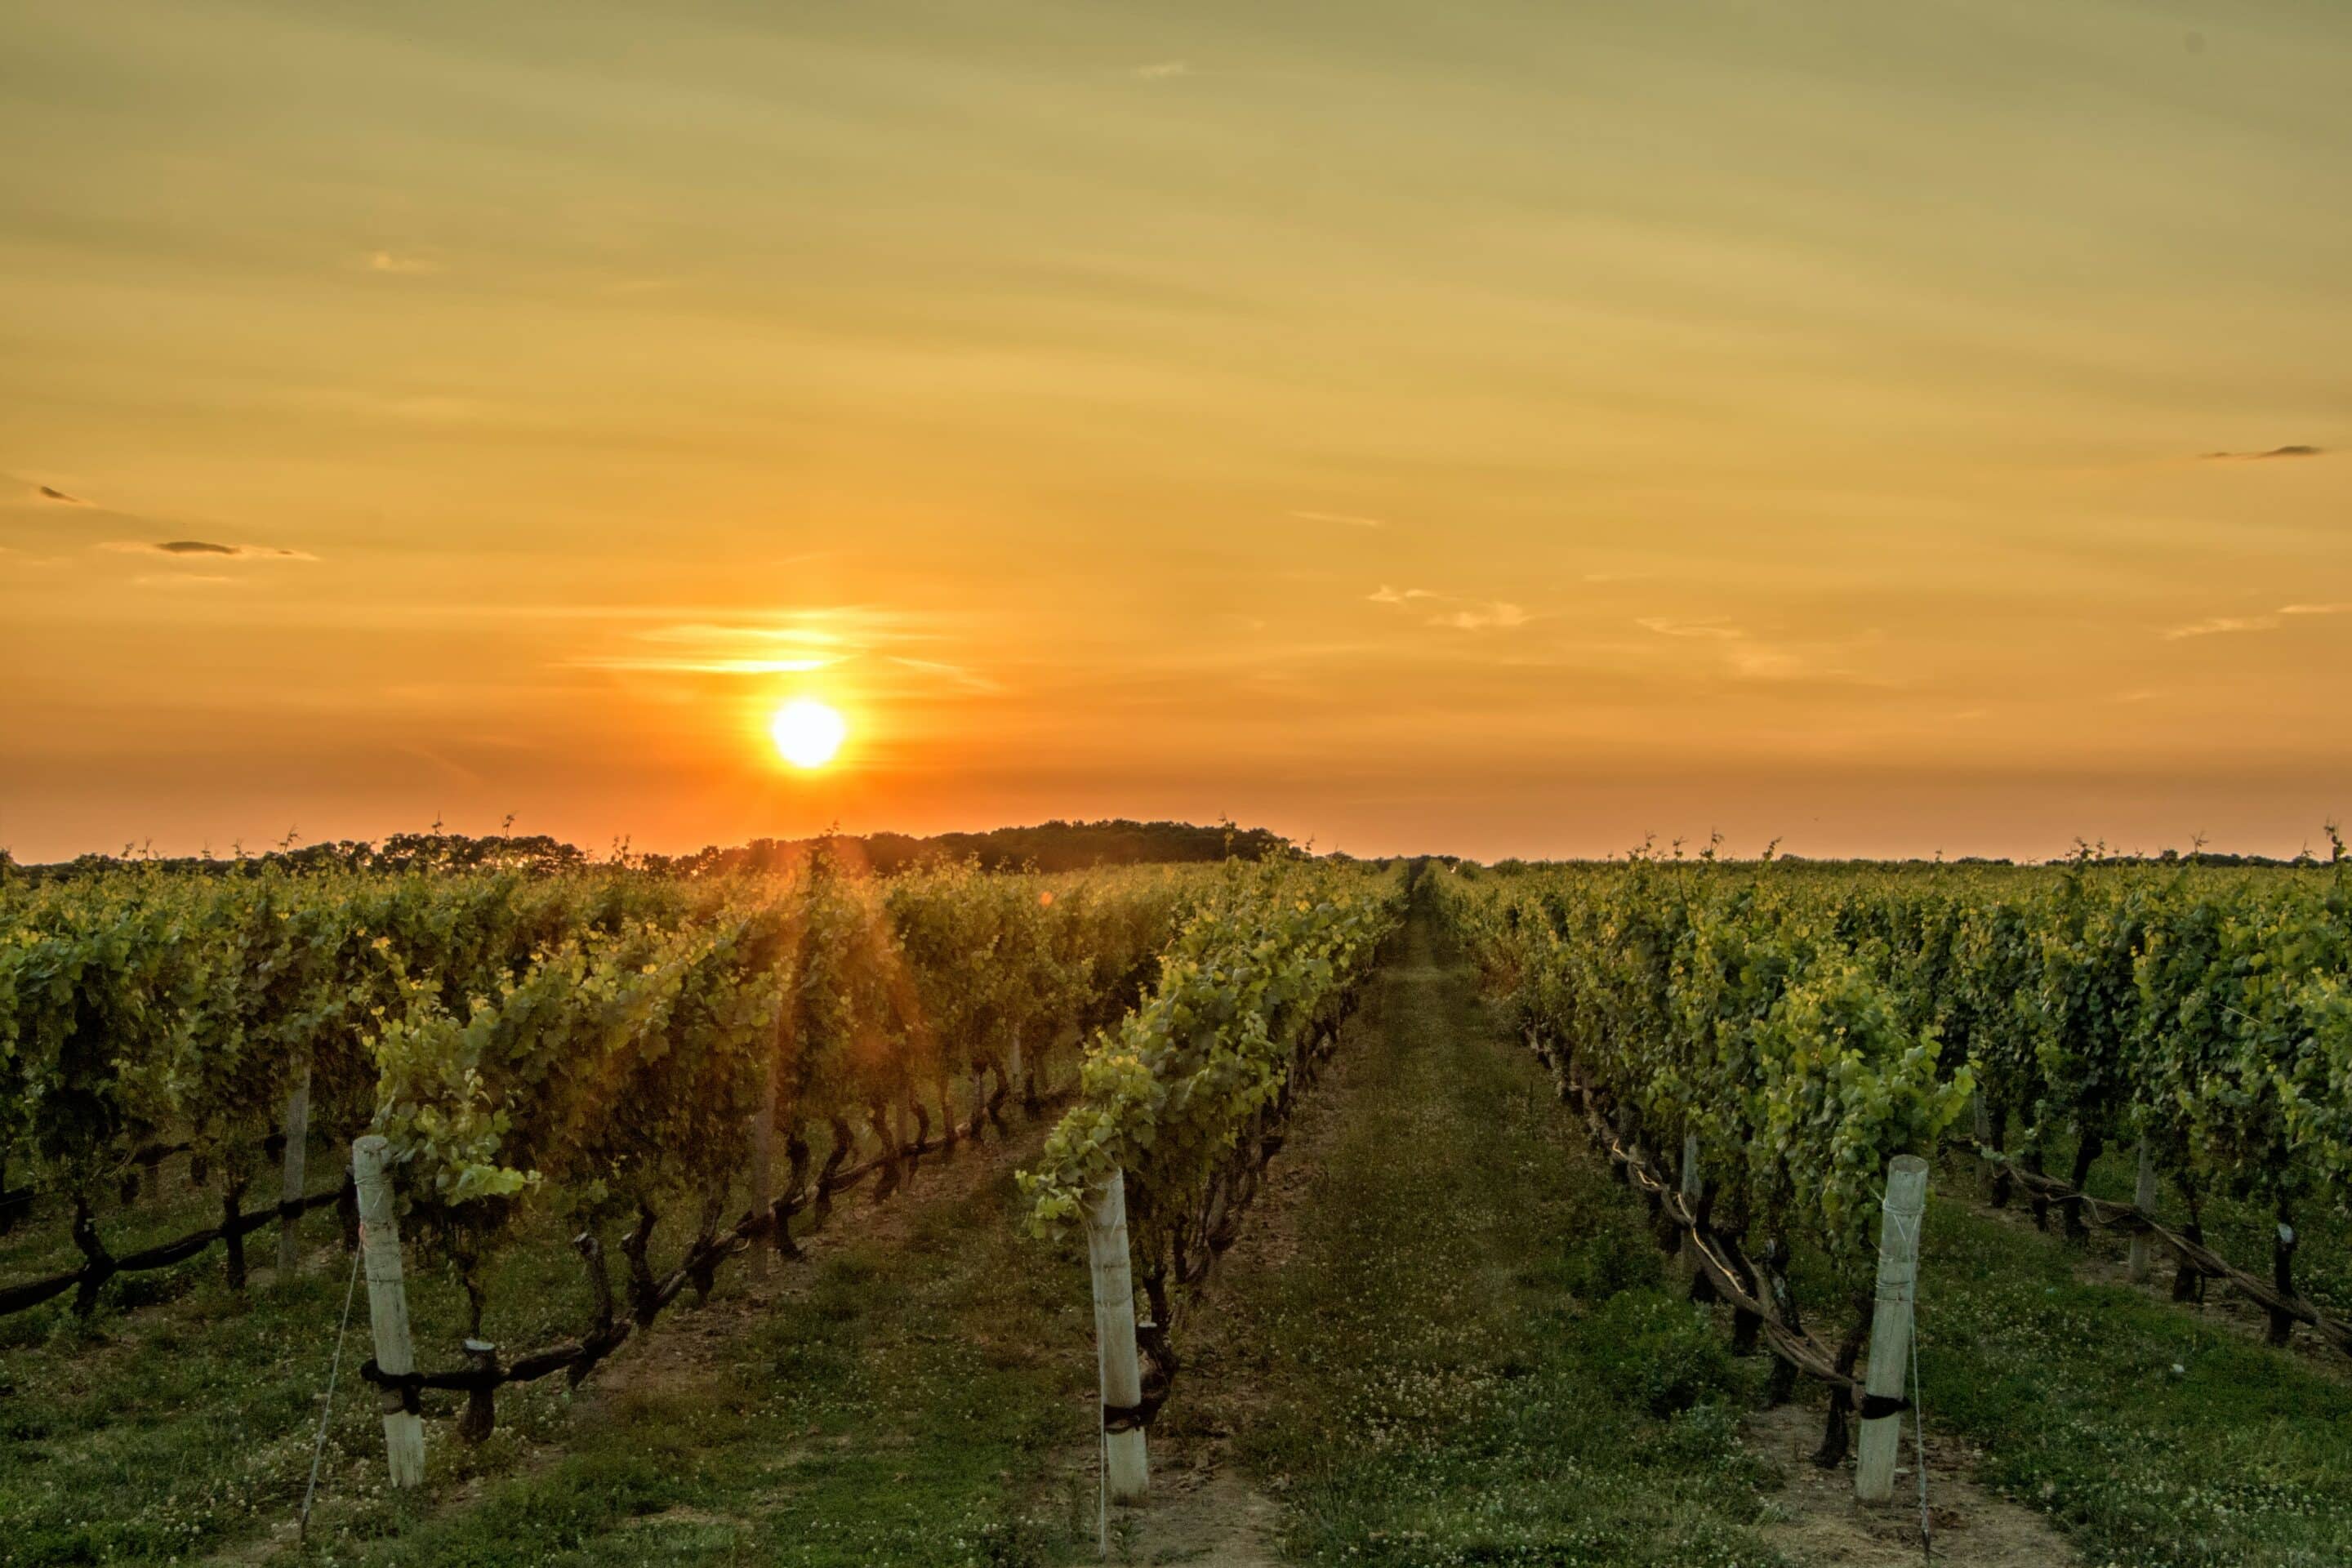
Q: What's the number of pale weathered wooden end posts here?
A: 3